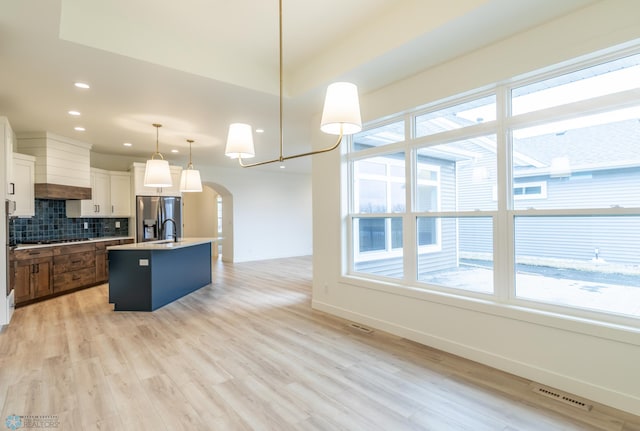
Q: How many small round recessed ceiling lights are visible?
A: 7